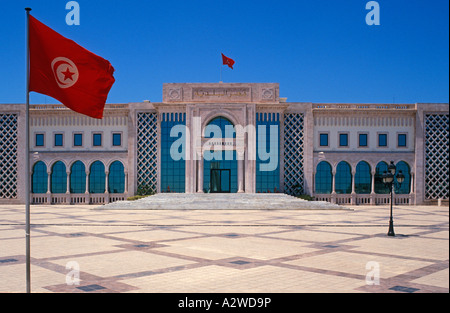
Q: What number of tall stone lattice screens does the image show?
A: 4